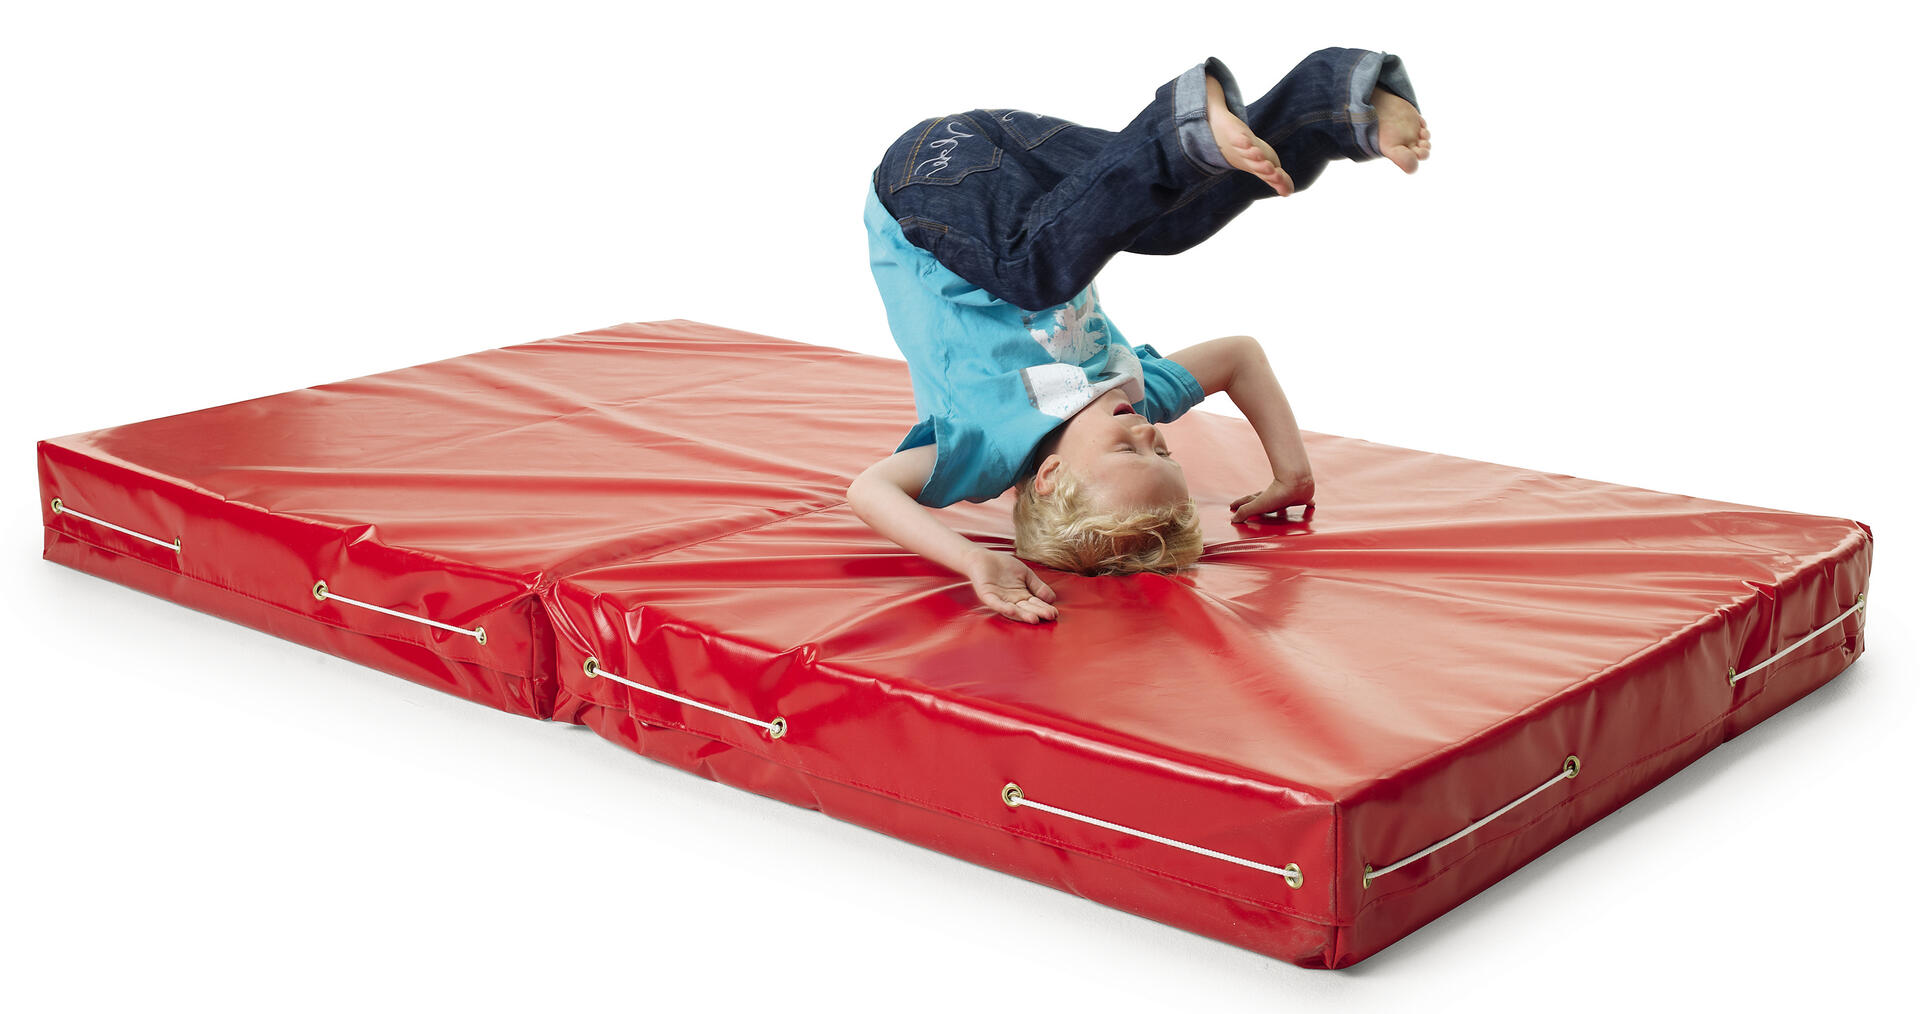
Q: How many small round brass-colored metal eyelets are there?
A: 12